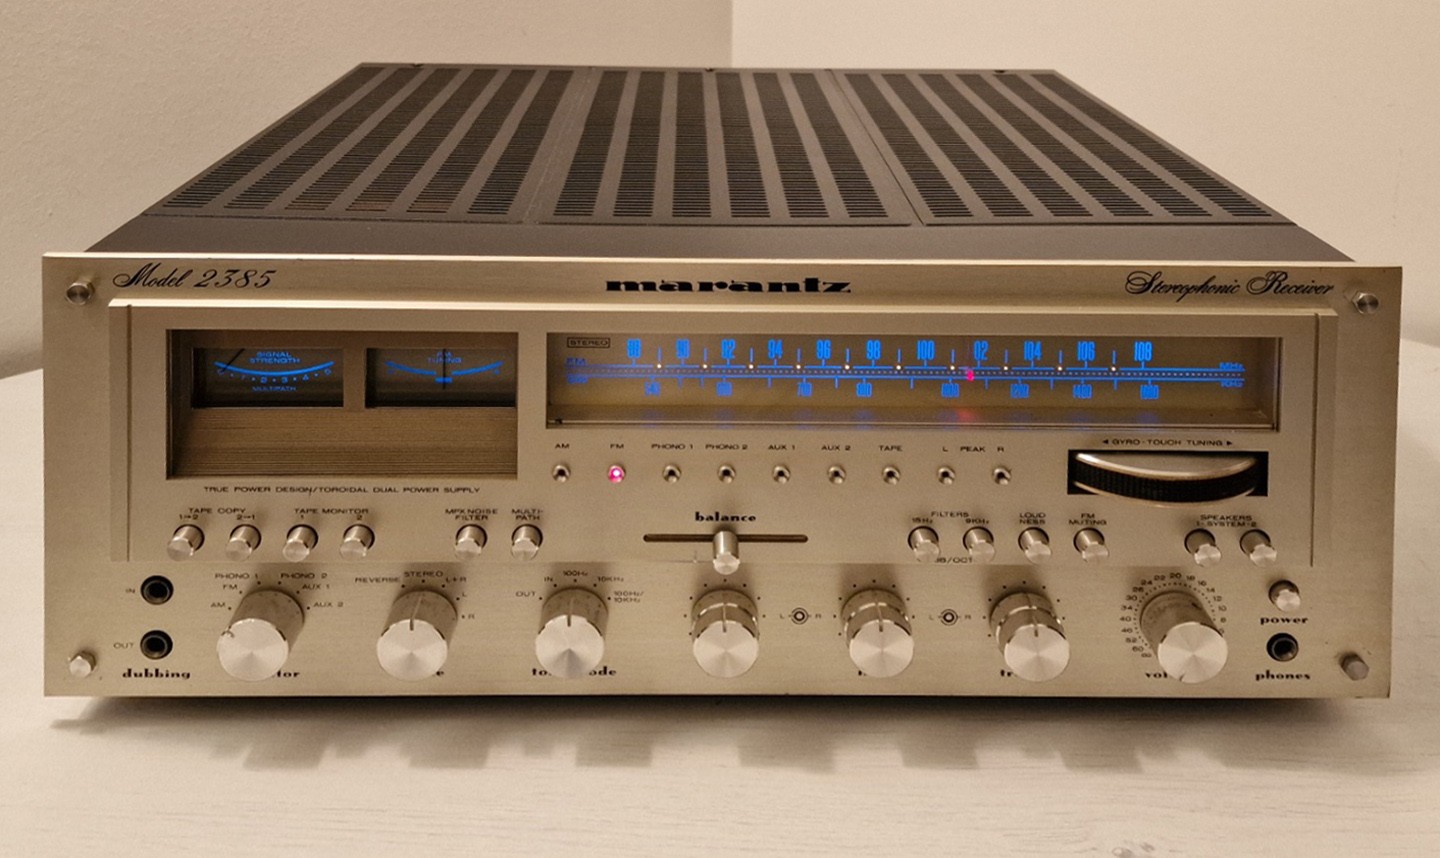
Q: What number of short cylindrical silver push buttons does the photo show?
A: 13